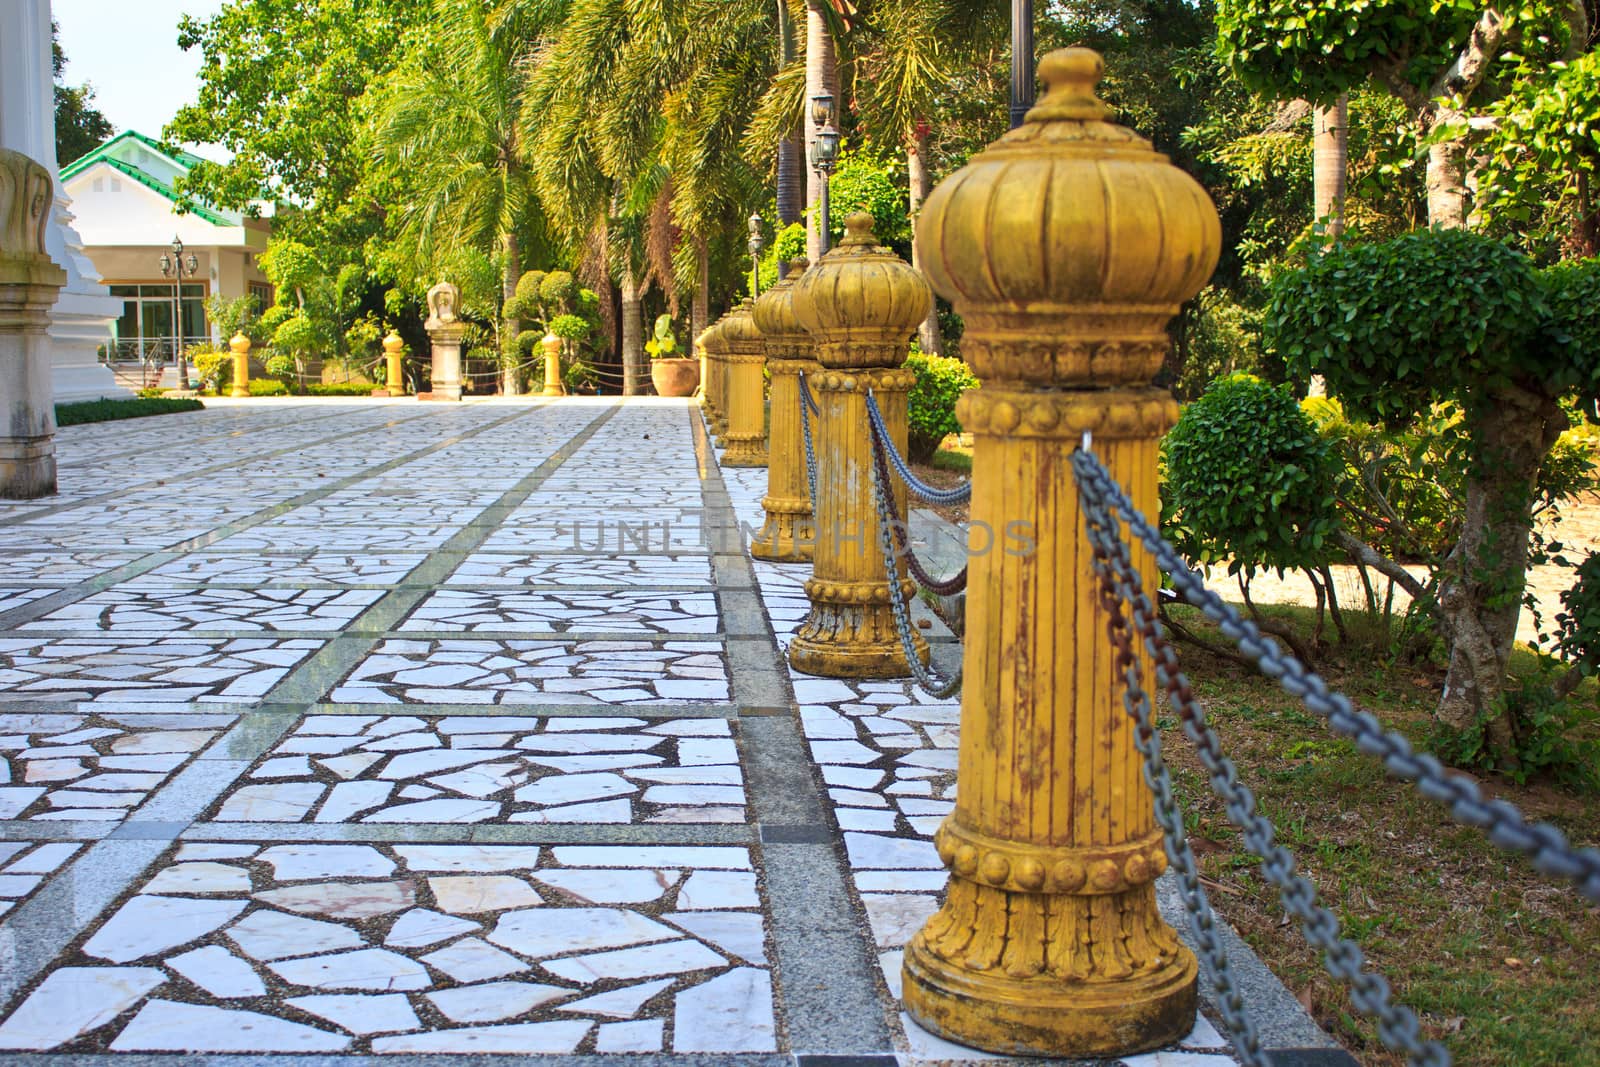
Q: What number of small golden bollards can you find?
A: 3